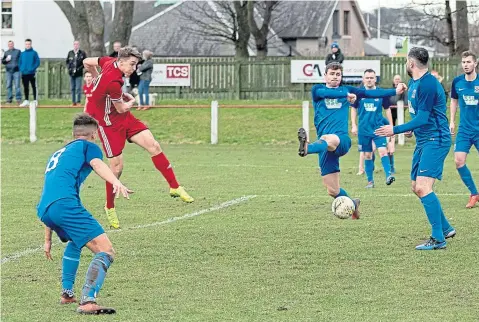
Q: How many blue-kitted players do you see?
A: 5